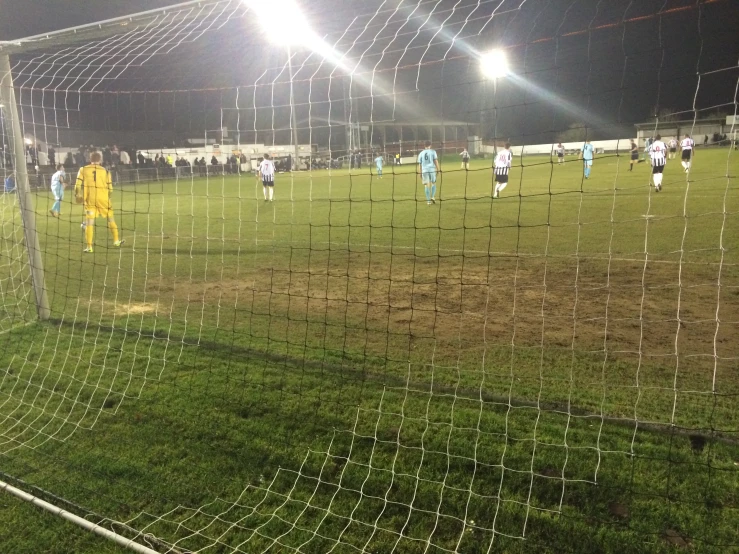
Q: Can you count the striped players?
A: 7